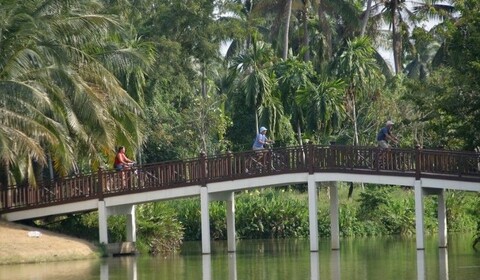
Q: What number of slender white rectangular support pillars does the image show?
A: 8